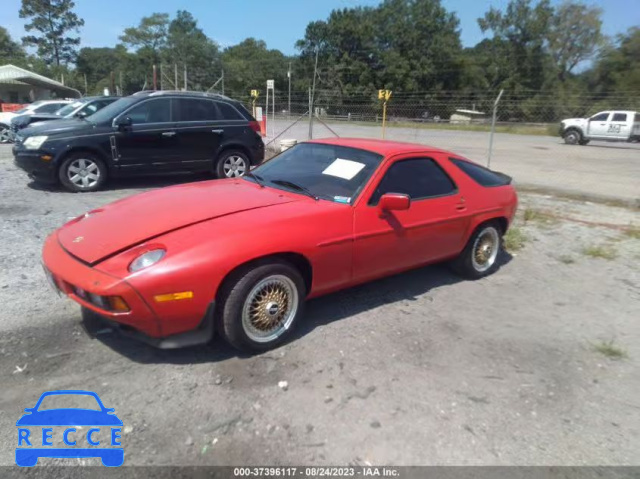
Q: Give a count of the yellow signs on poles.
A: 2